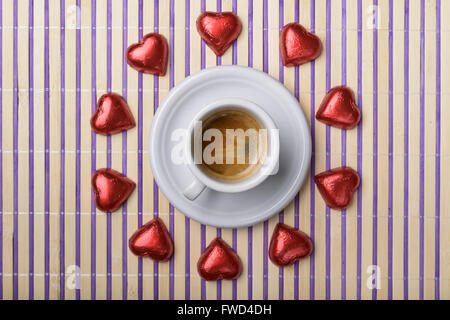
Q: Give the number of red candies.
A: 10